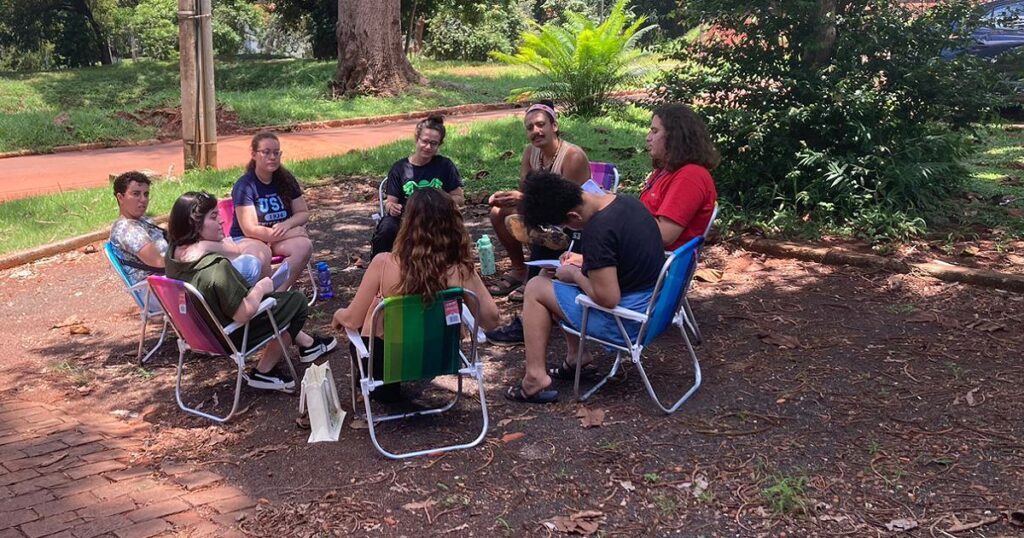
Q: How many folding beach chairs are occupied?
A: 8